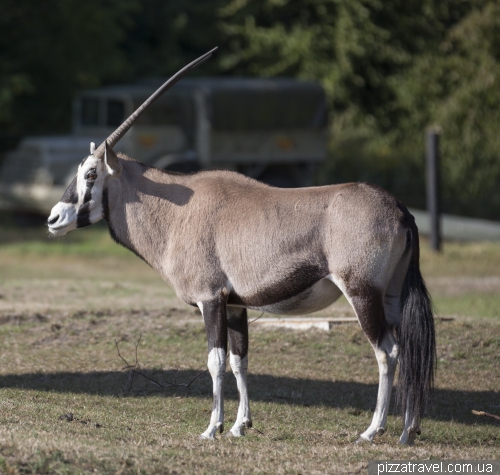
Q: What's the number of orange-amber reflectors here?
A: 2